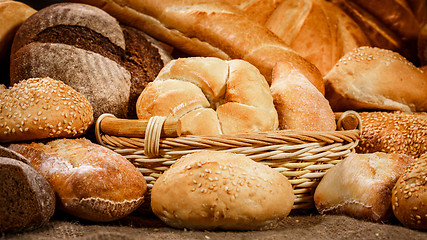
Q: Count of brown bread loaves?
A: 2